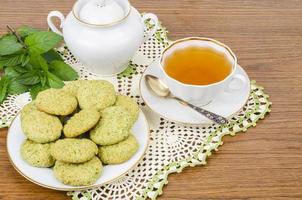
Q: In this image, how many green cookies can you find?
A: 12